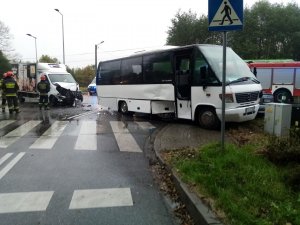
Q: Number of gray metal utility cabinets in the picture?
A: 1